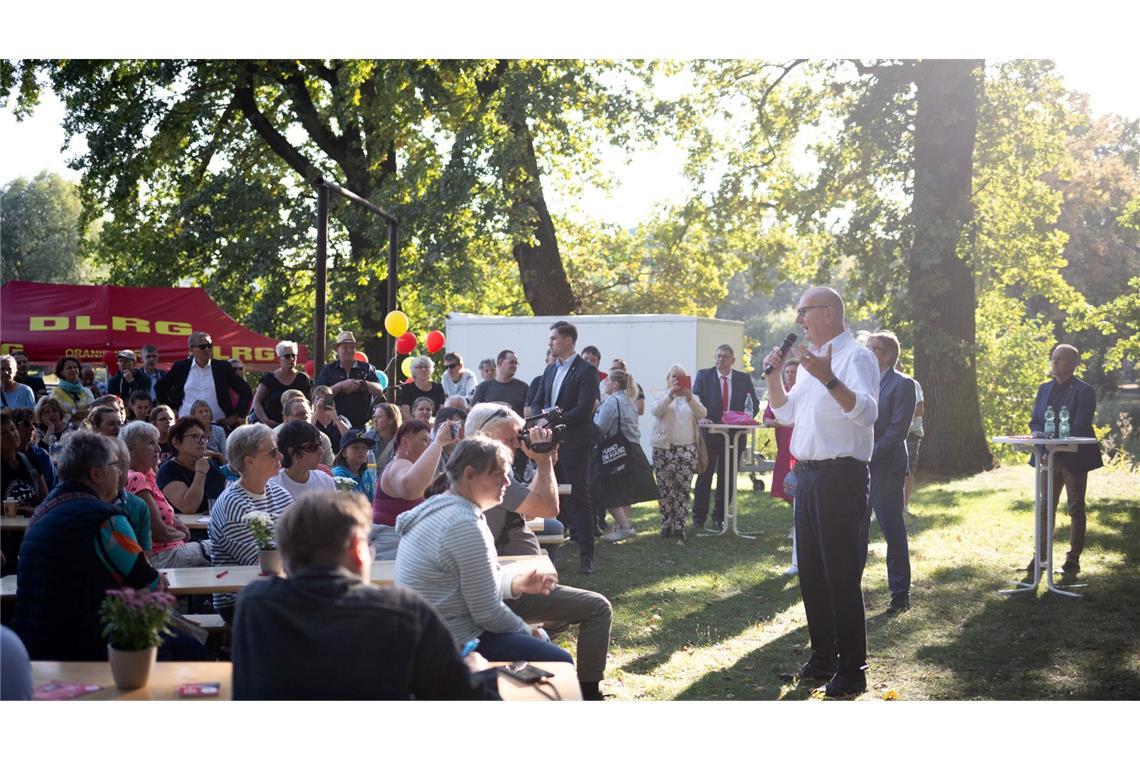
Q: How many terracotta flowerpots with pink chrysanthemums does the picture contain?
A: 1